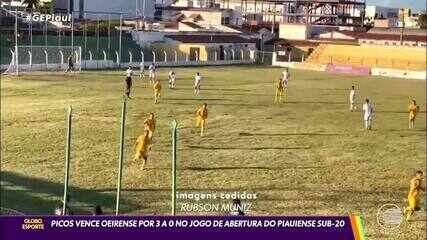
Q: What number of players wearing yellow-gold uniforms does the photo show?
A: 7